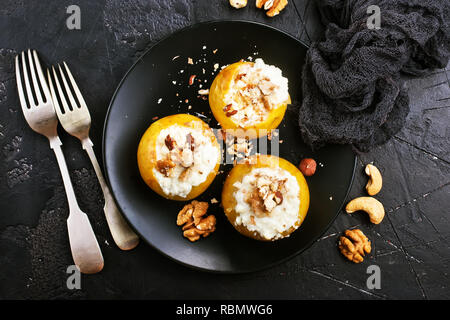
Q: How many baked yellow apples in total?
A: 3